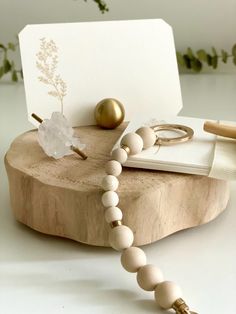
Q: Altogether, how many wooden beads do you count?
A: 11